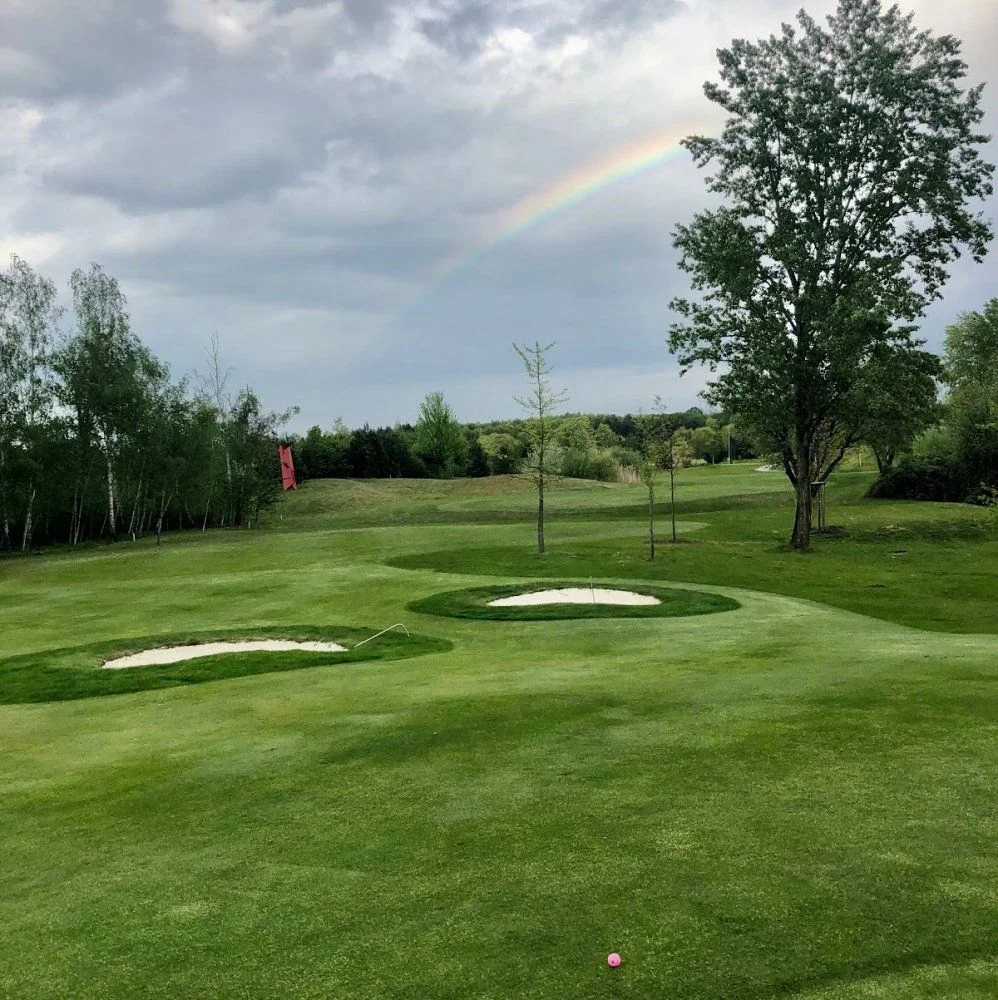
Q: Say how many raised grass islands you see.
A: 2